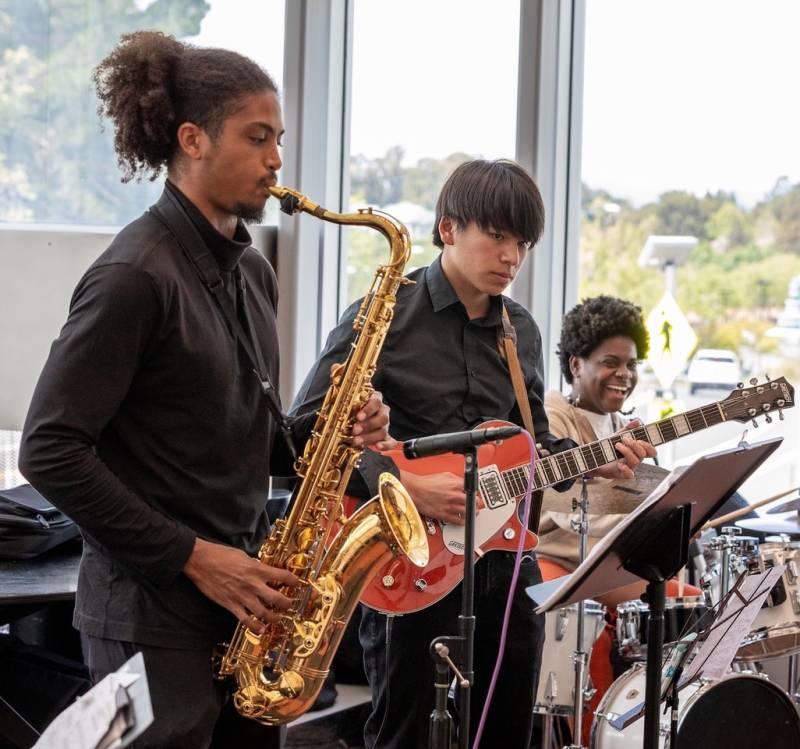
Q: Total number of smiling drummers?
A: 1